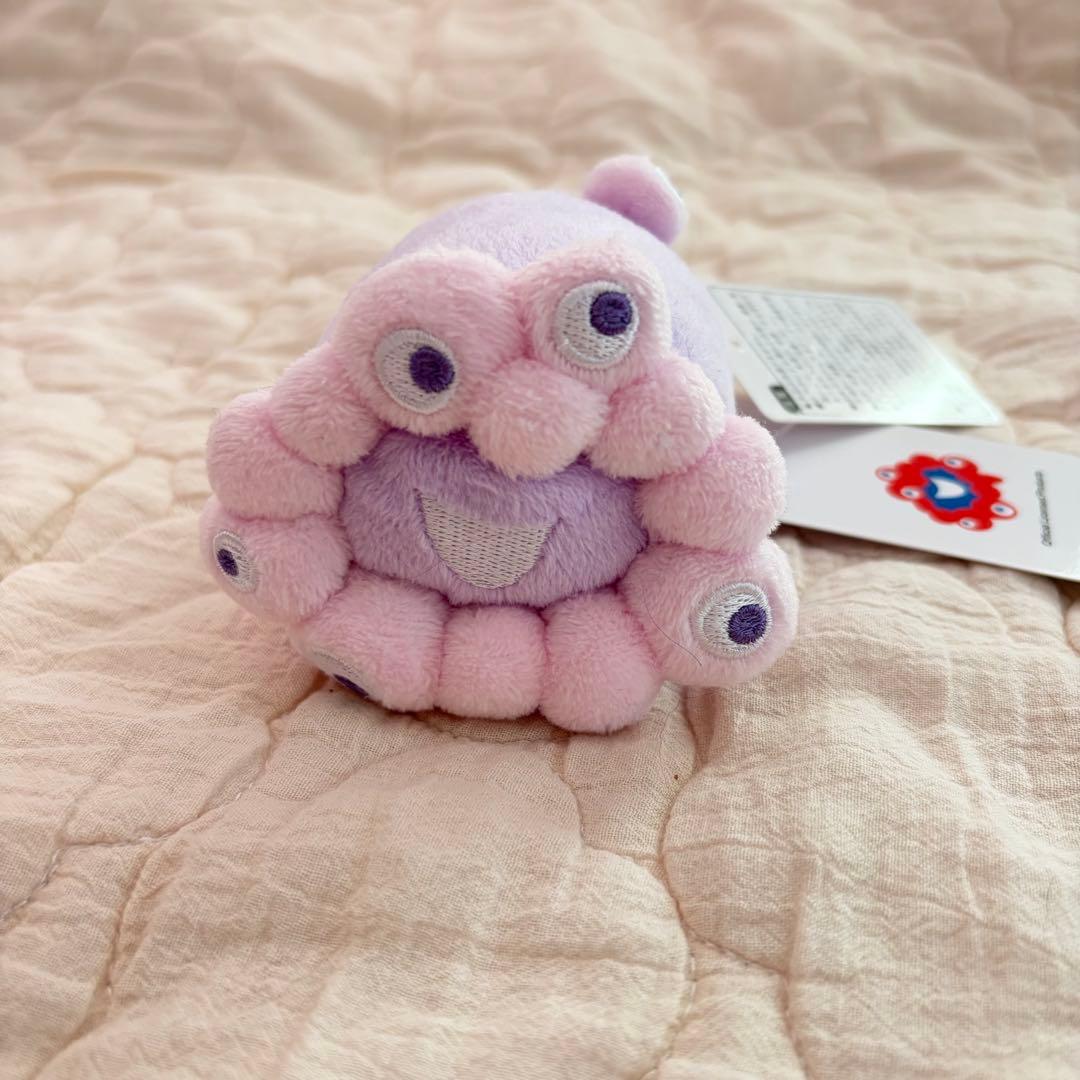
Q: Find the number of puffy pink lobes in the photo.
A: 12